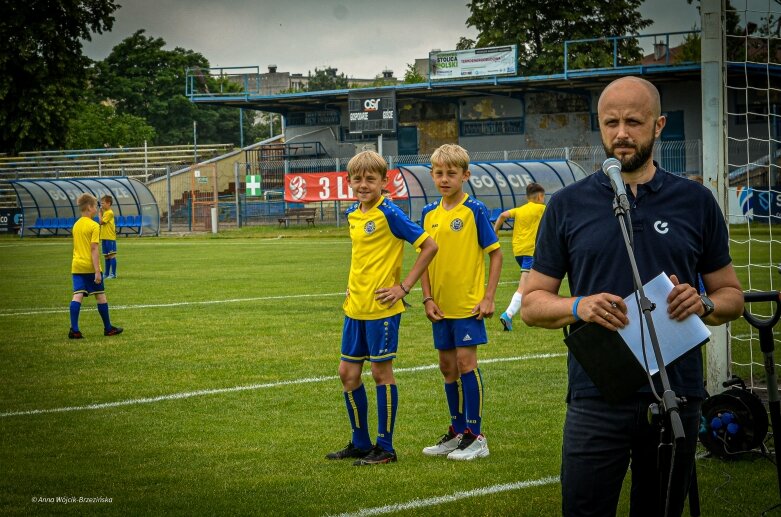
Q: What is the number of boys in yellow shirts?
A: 5